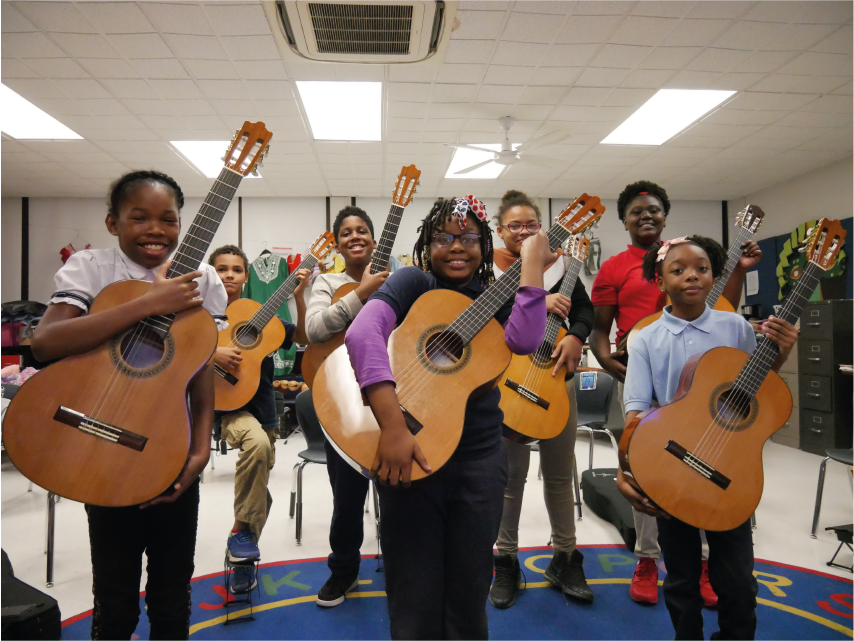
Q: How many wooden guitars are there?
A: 7